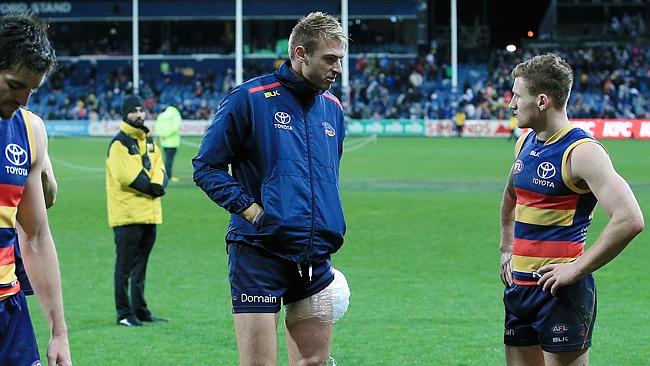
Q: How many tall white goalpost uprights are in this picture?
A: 4